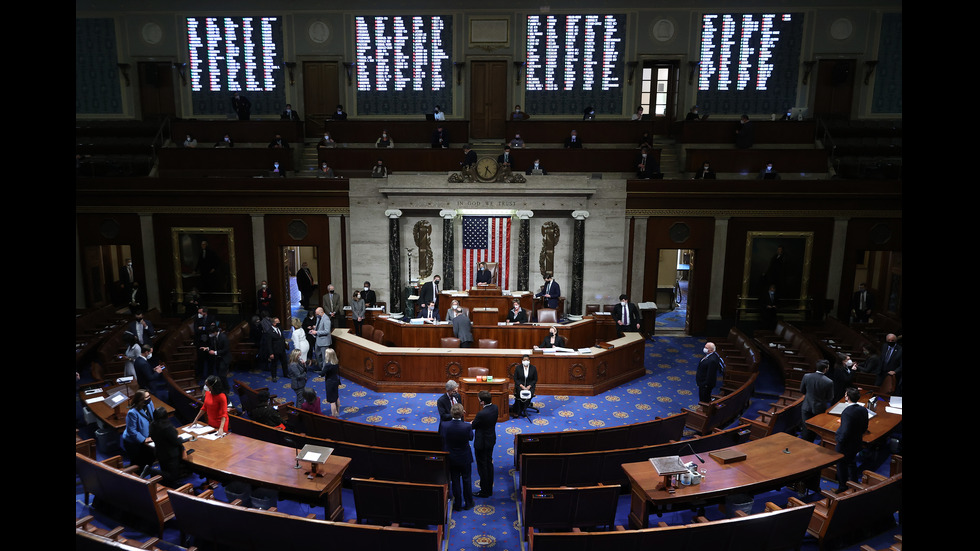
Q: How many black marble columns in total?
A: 4